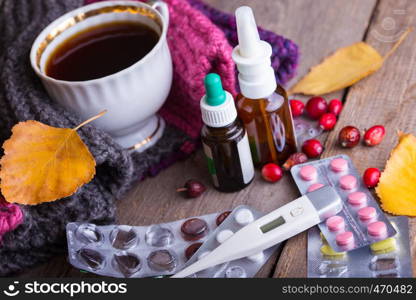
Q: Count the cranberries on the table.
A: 11